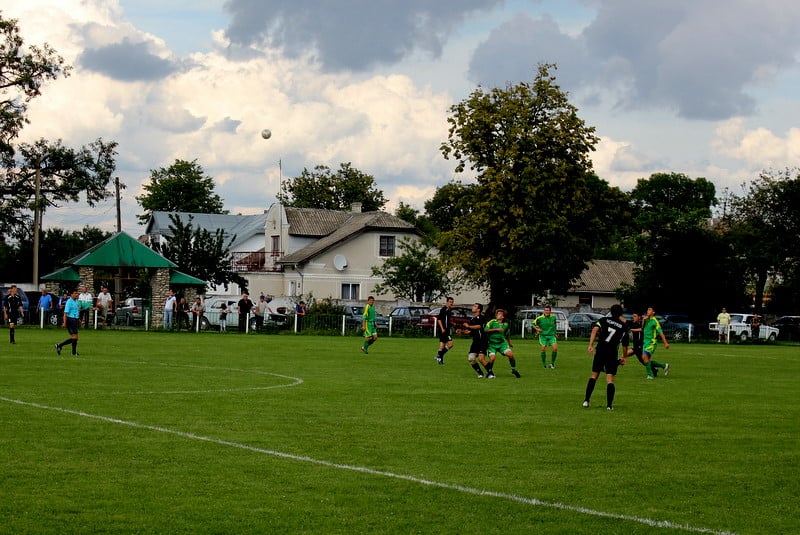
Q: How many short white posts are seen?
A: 13